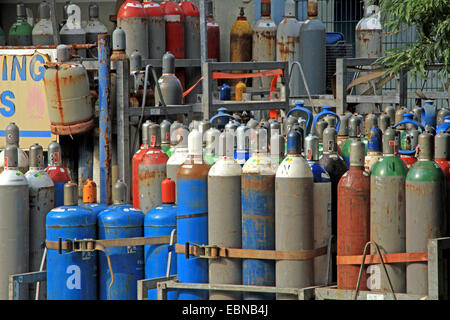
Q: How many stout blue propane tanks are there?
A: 4